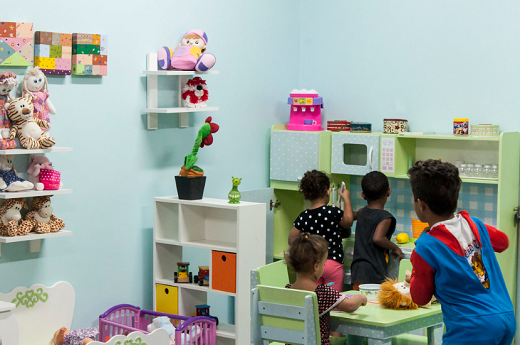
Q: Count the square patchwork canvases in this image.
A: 3